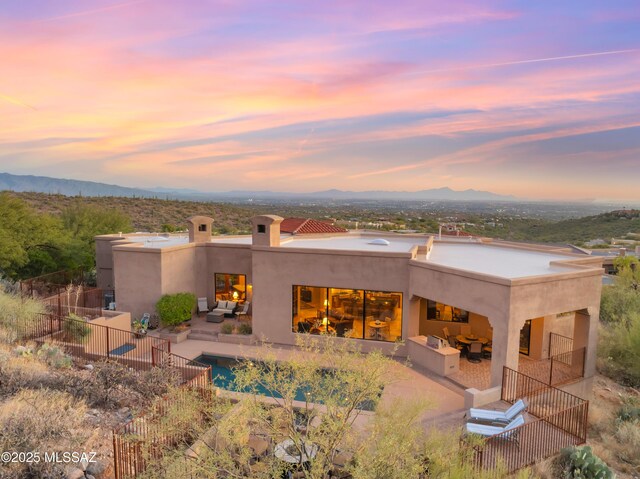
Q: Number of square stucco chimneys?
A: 2